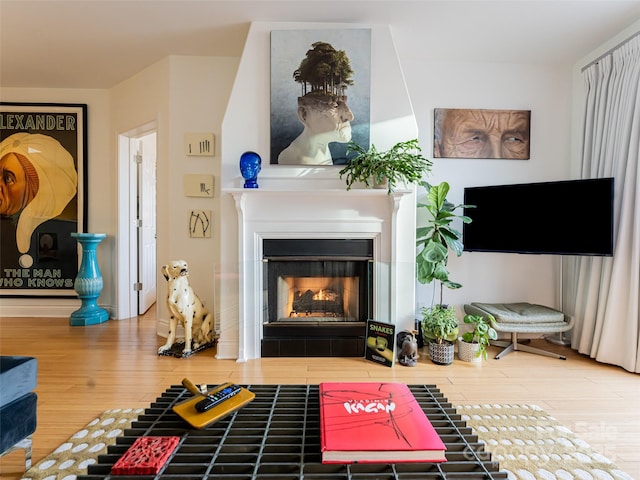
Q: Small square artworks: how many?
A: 3